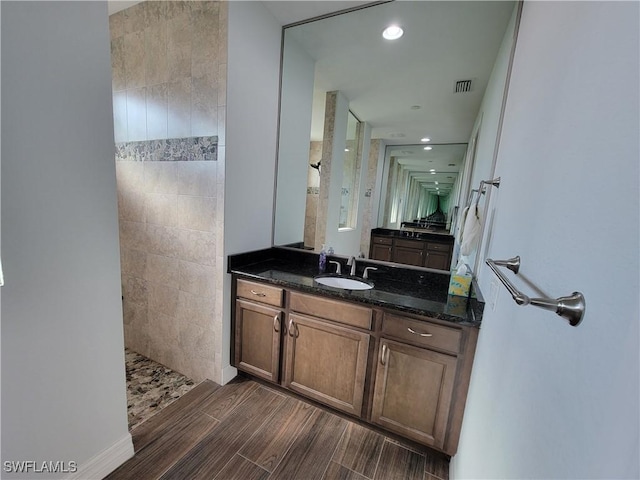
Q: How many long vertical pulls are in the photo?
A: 3